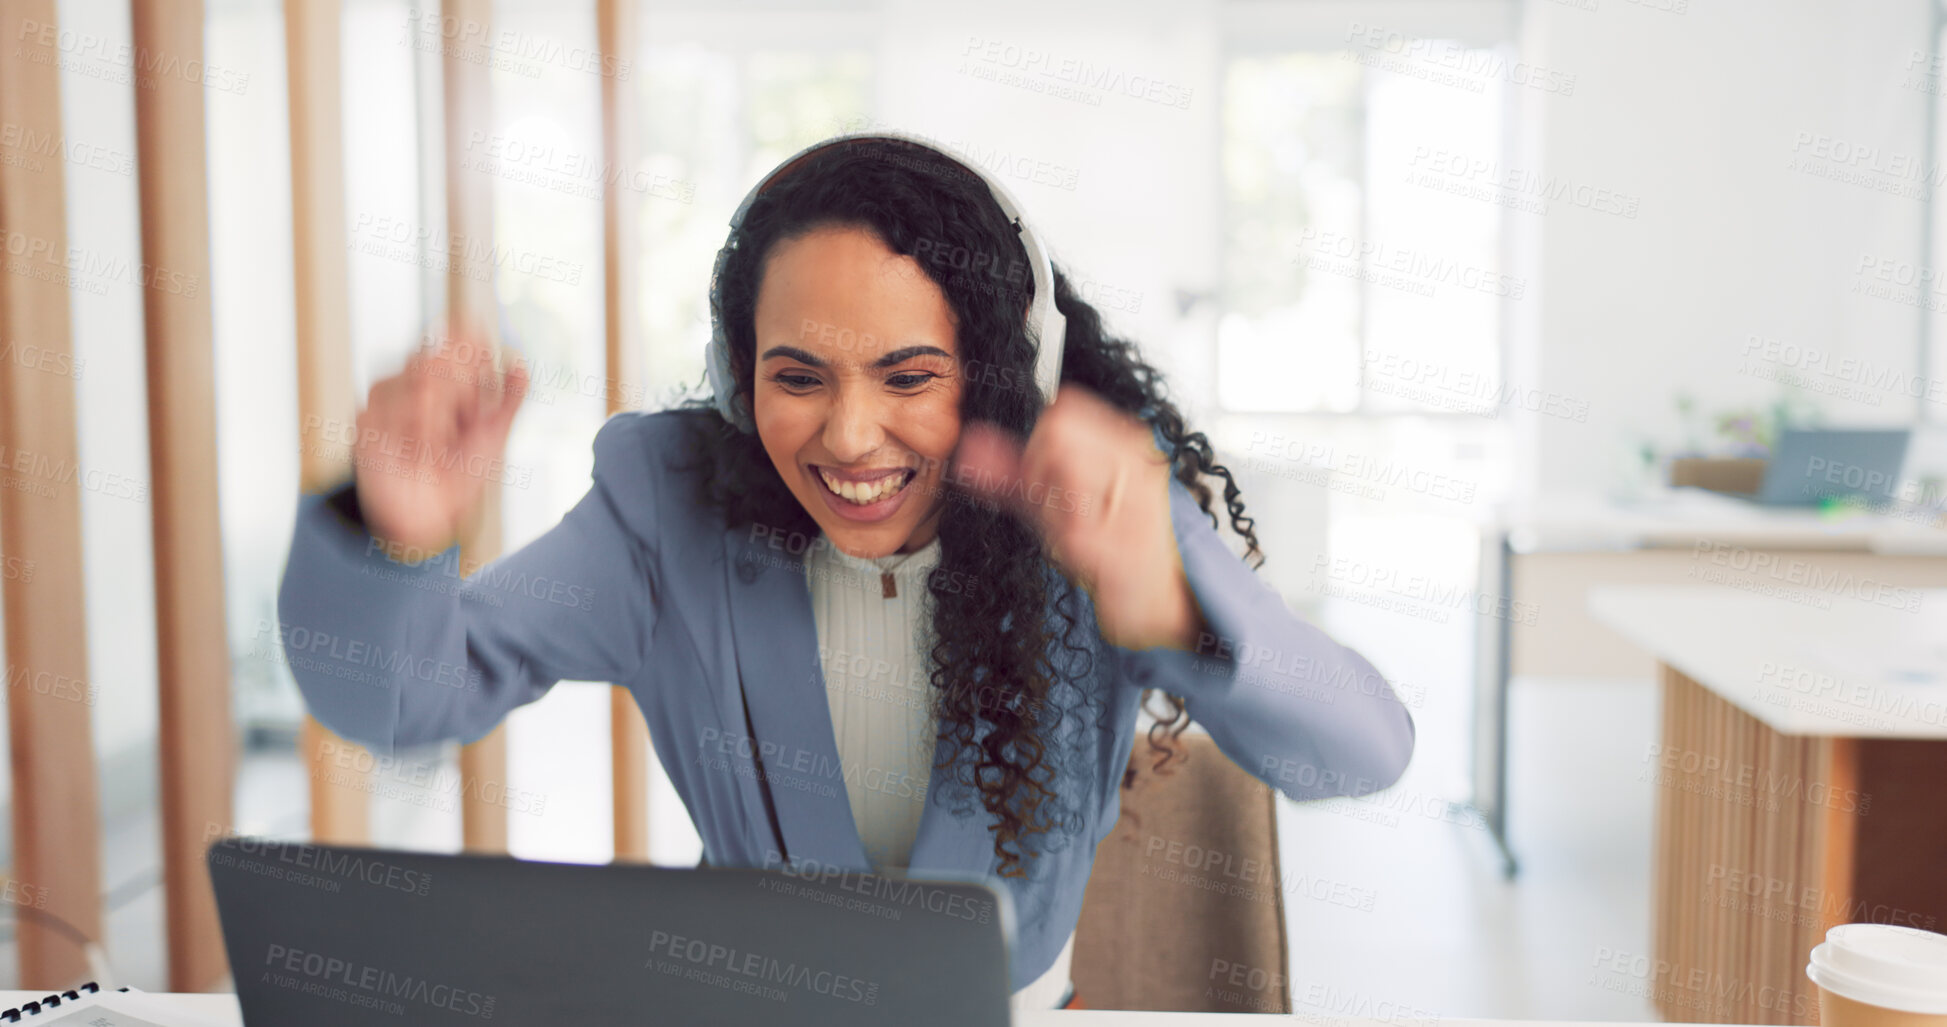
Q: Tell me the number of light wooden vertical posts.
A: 5